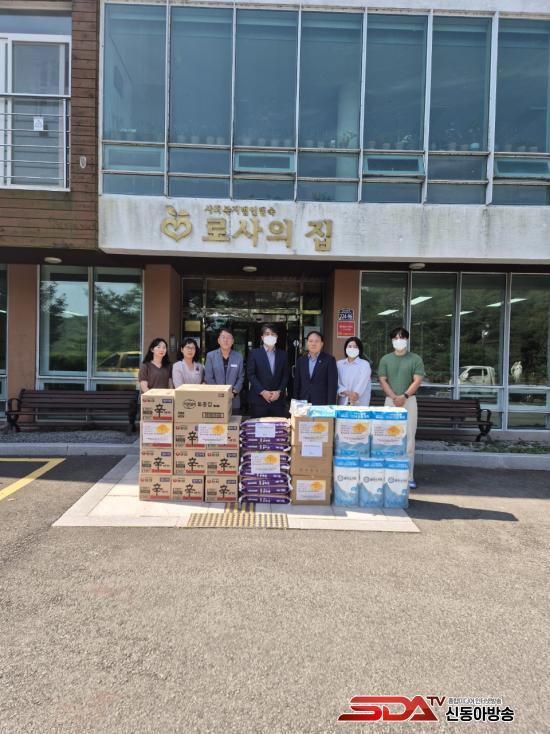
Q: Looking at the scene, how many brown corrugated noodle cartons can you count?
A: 10